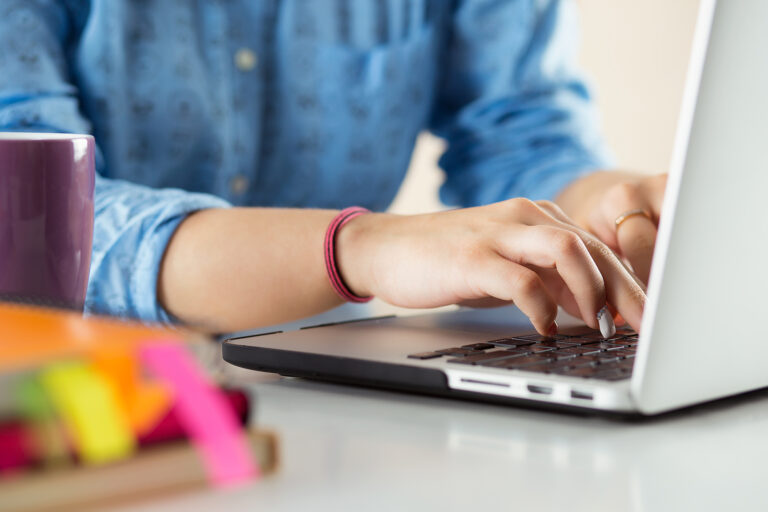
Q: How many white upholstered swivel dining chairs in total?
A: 0